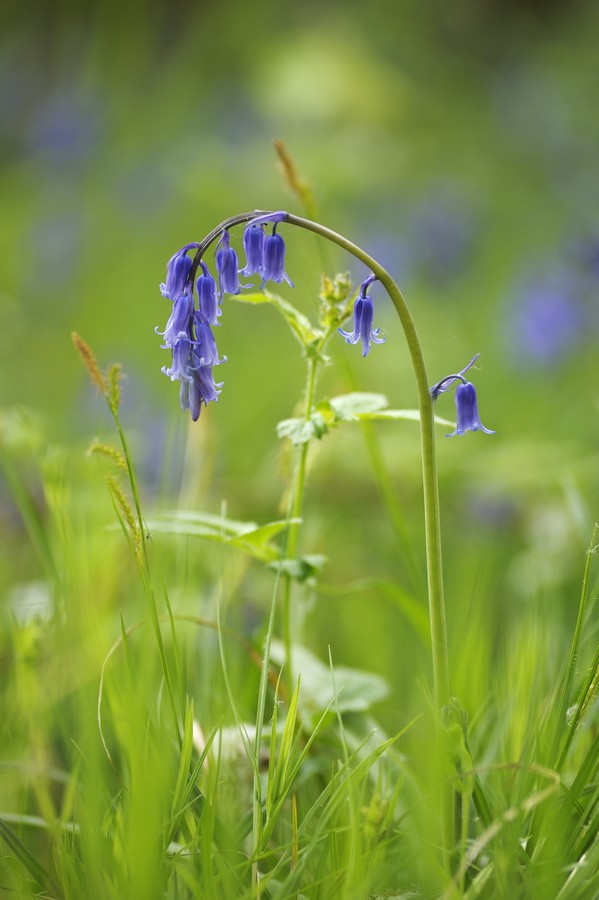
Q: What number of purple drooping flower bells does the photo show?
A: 11